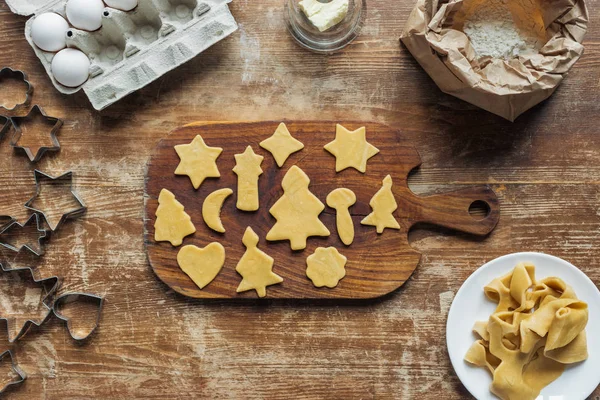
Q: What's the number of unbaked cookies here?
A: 12